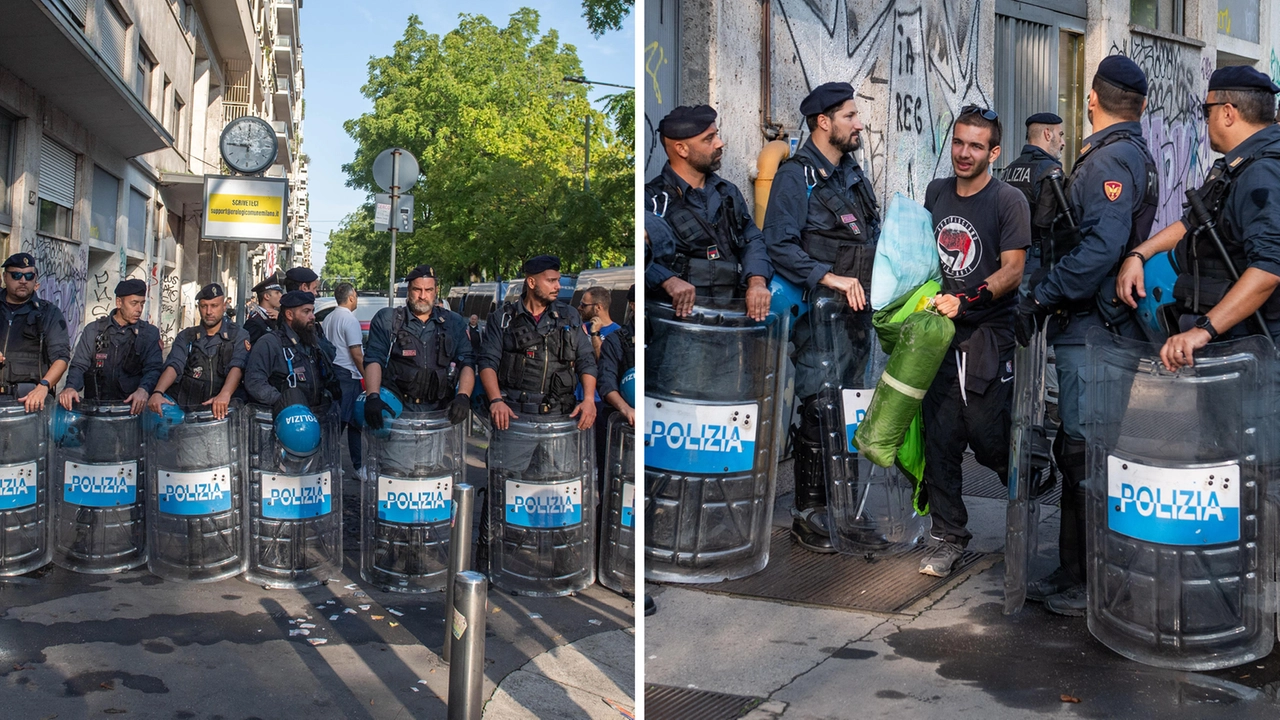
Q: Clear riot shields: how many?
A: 11